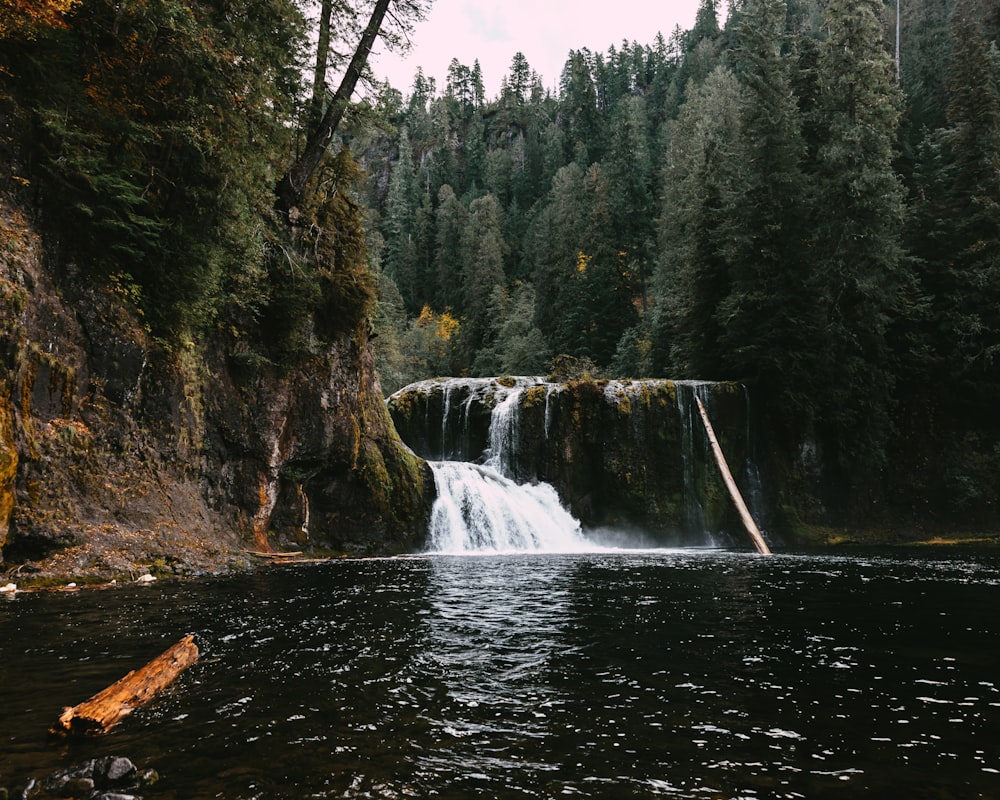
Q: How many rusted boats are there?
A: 0